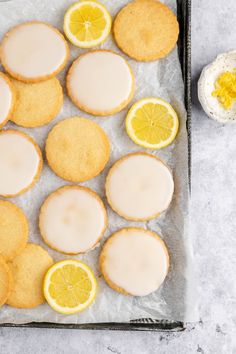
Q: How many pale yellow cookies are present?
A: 6